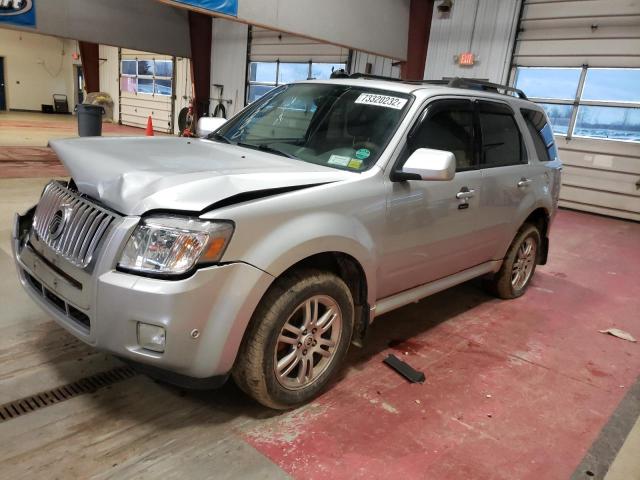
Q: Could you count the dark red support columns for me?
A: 3